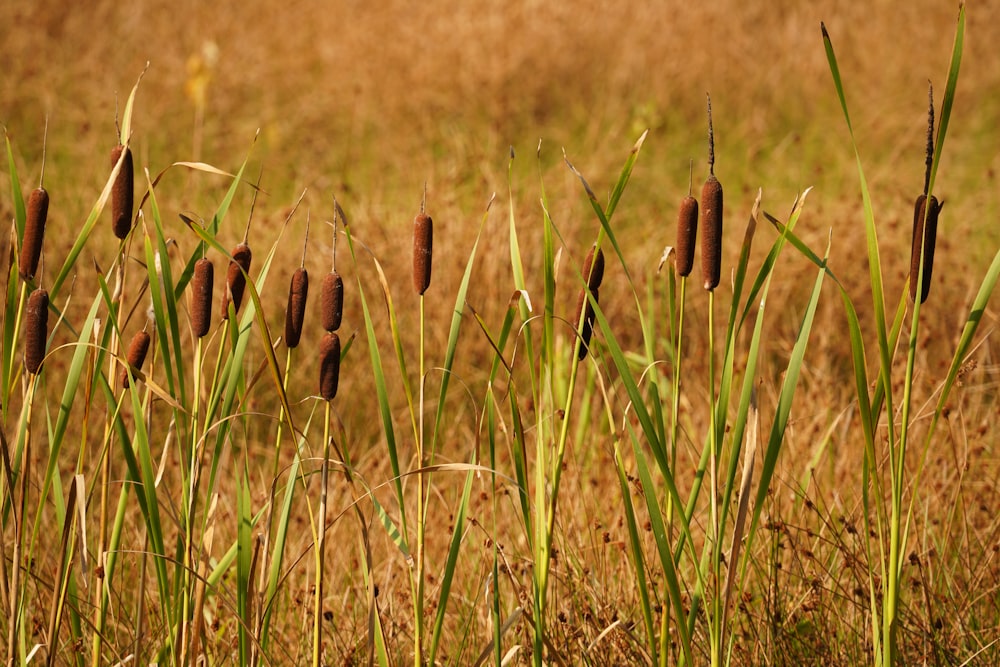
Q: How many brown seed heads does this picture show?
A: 15